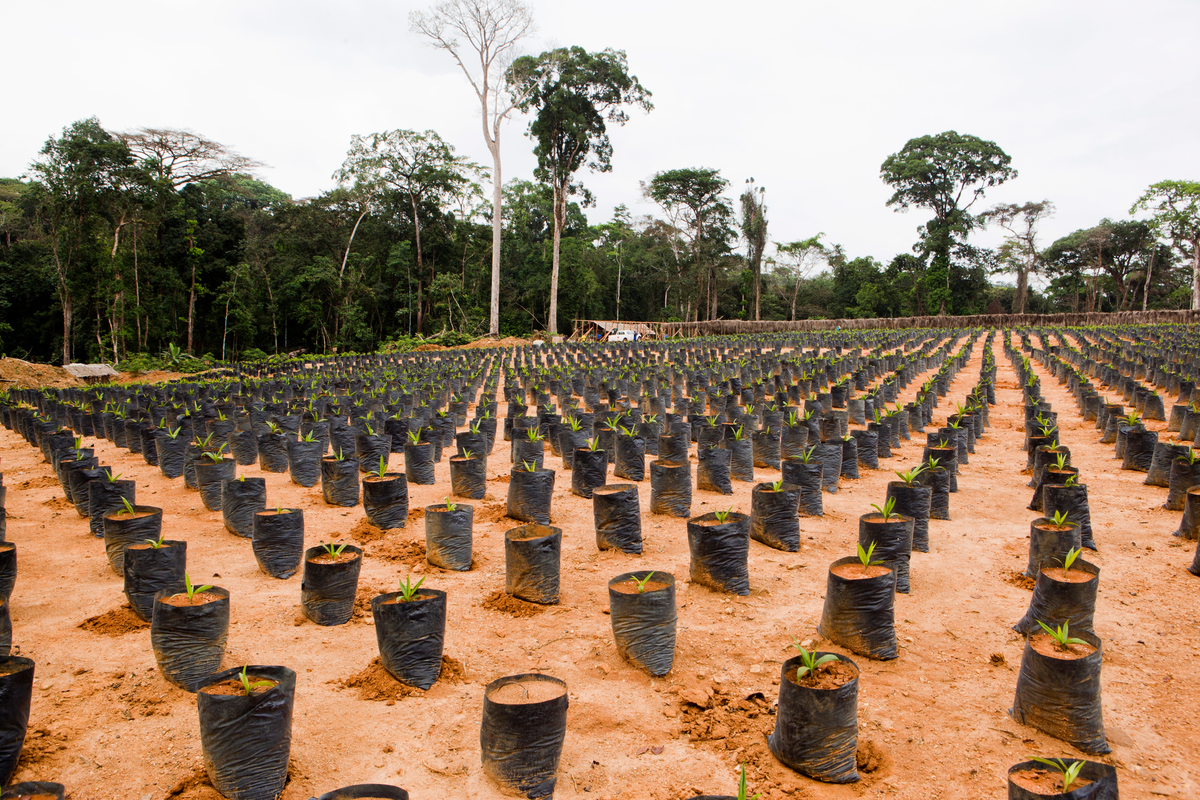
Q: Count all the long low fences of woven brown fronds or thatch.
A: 1